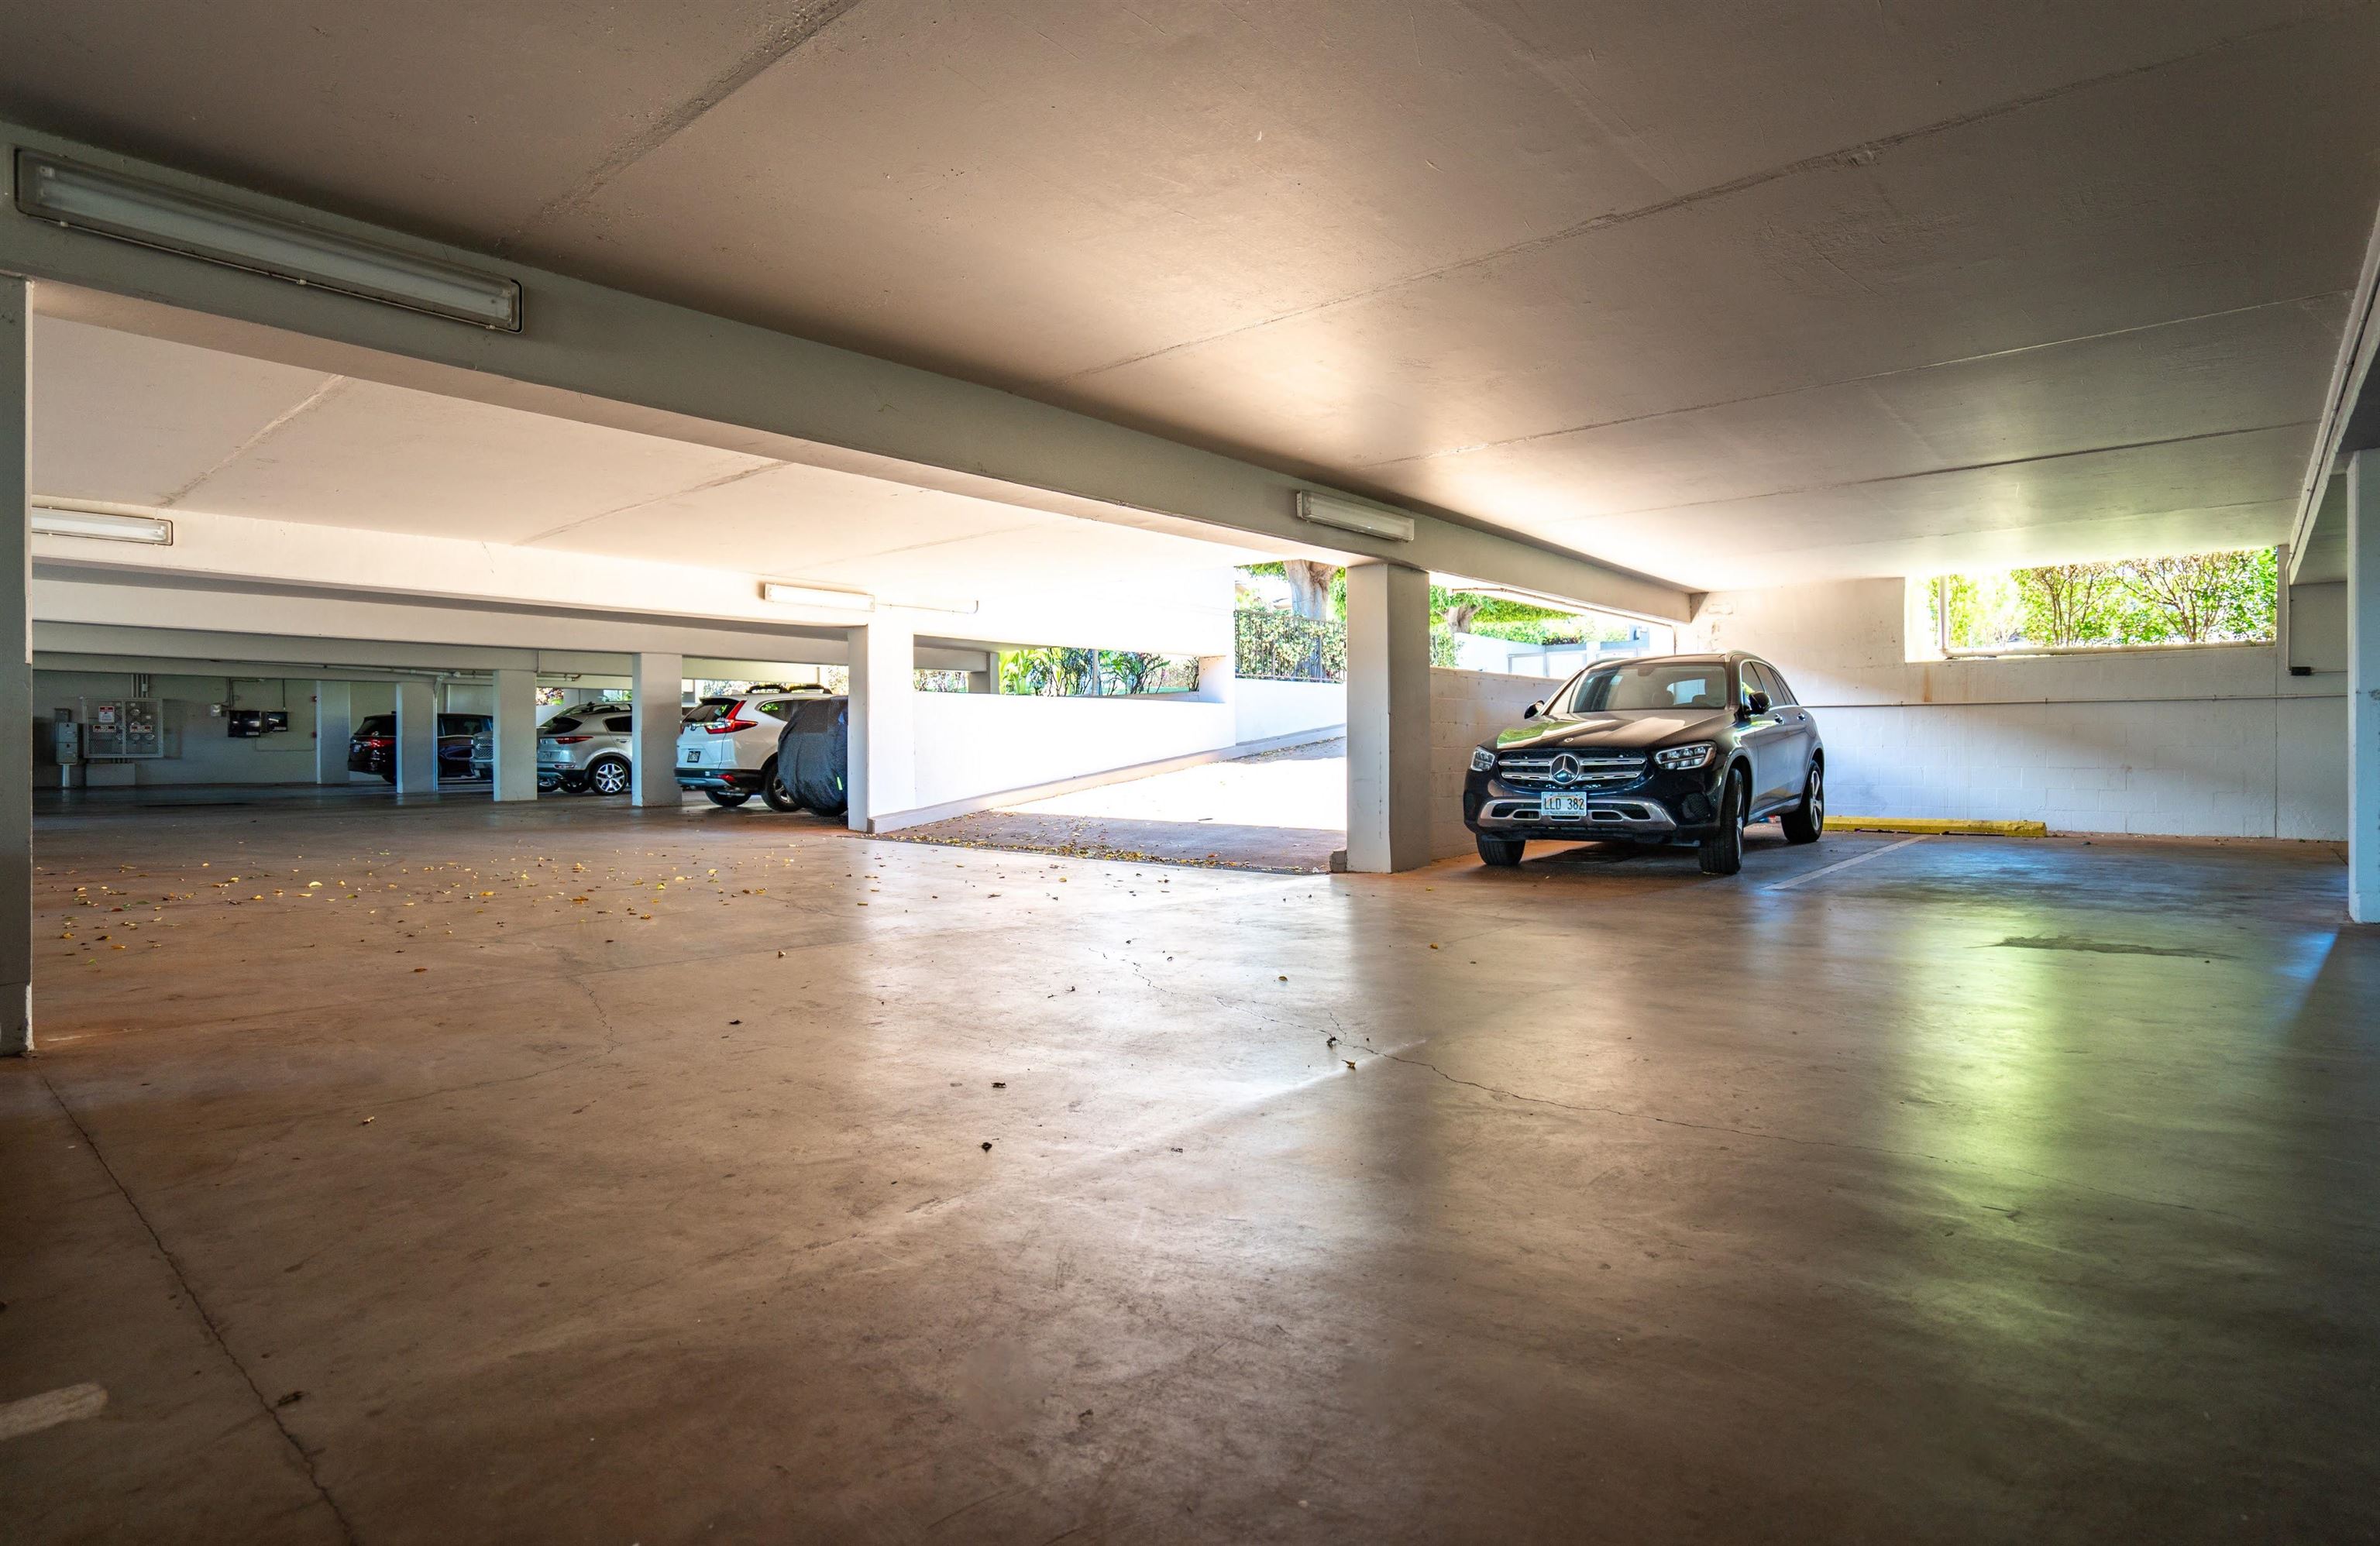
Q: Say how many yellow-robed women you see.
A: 0